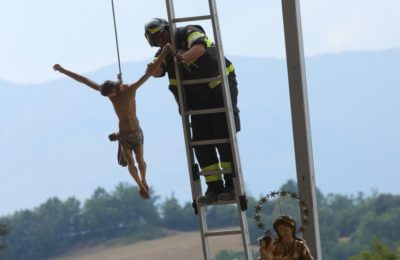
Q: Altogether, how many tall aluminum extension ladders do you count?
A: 1